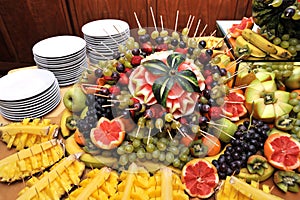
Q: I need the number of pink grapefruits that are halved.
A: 4